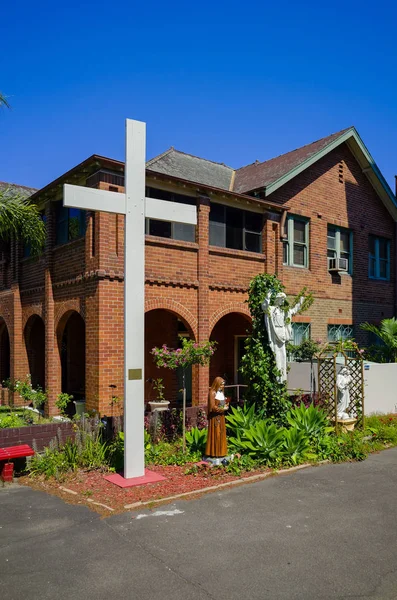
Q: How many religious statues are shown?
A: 3